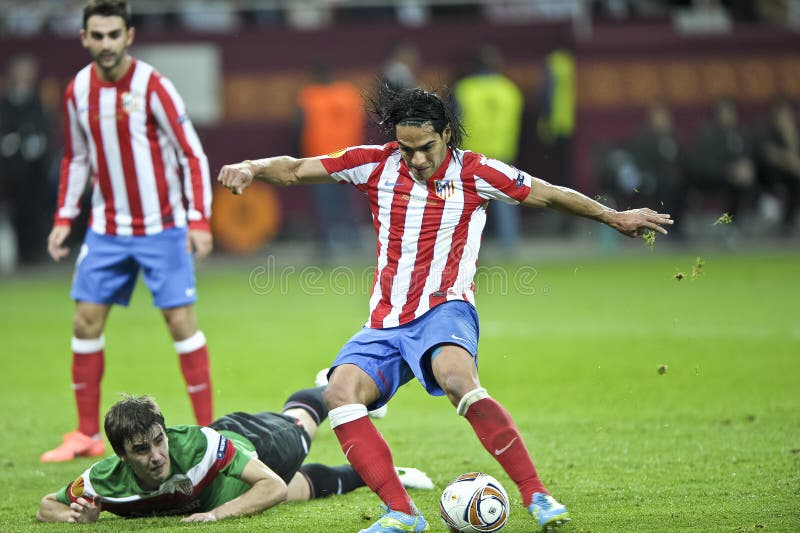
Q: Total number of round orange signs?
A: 1